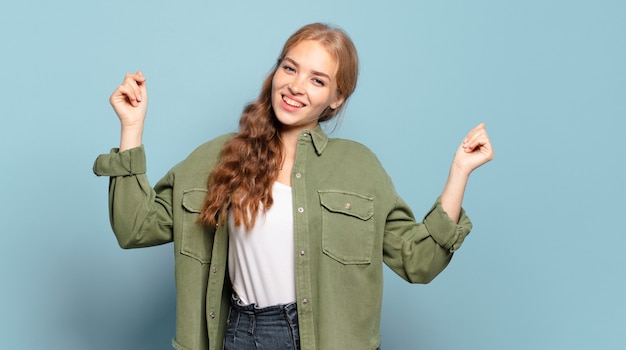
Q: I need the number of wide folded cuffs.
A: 2